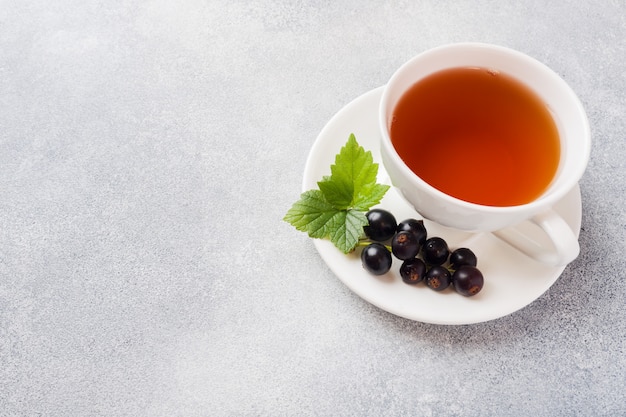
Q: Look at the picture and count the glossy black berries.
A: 9